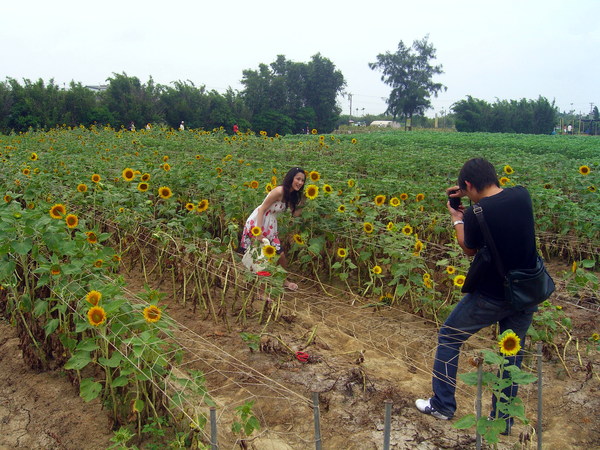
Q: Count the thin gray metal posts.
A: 5